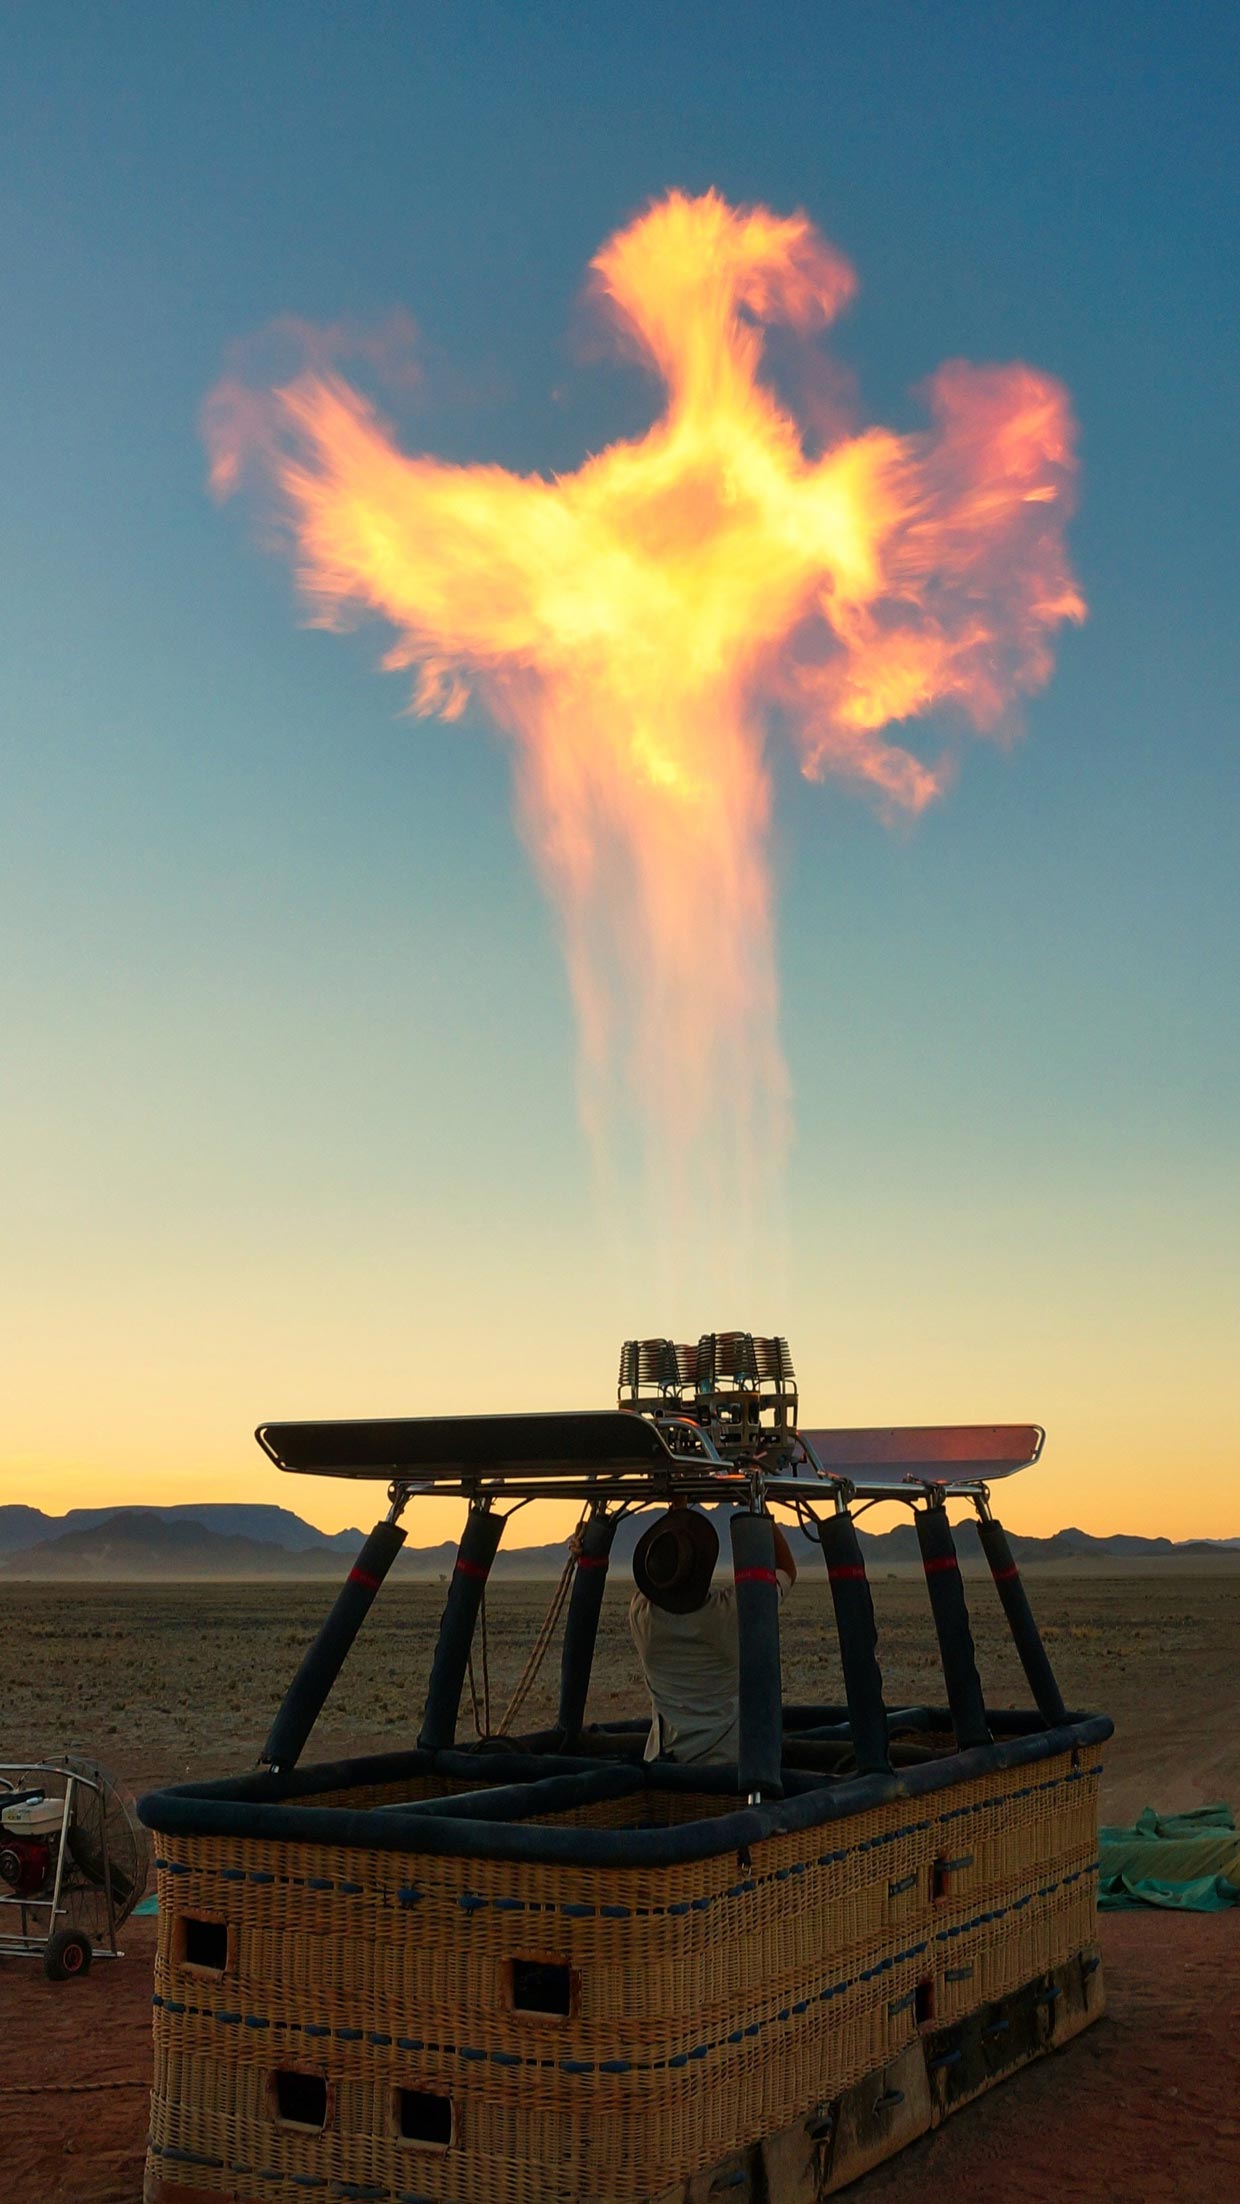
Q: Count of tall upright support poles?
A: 7